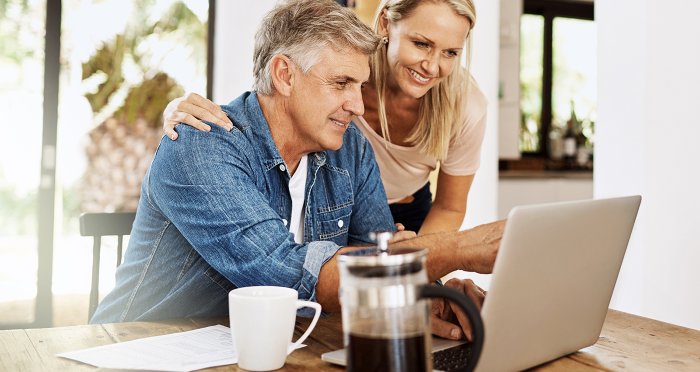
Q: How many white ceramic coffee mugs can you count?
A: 1